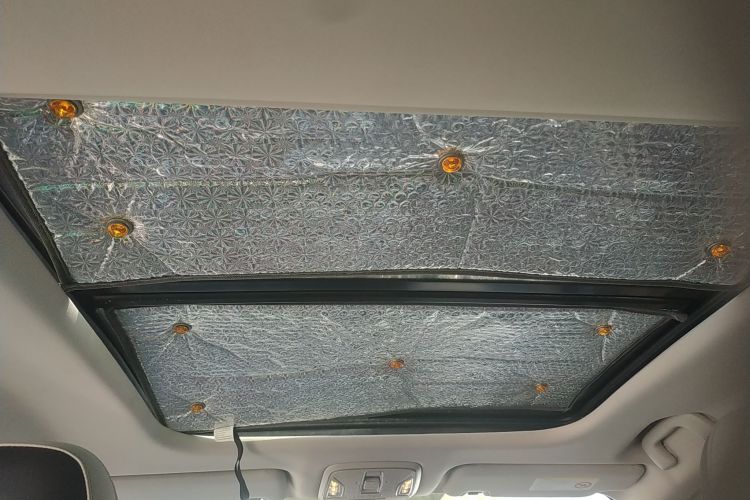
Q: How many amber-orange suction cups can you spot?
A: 9